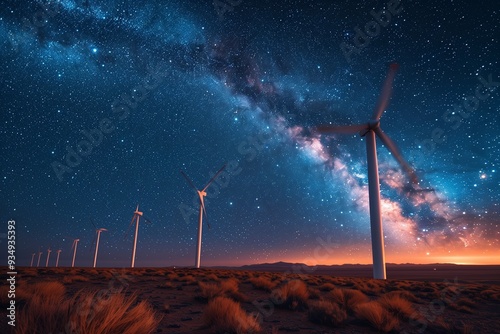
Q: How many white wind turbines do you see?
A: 9